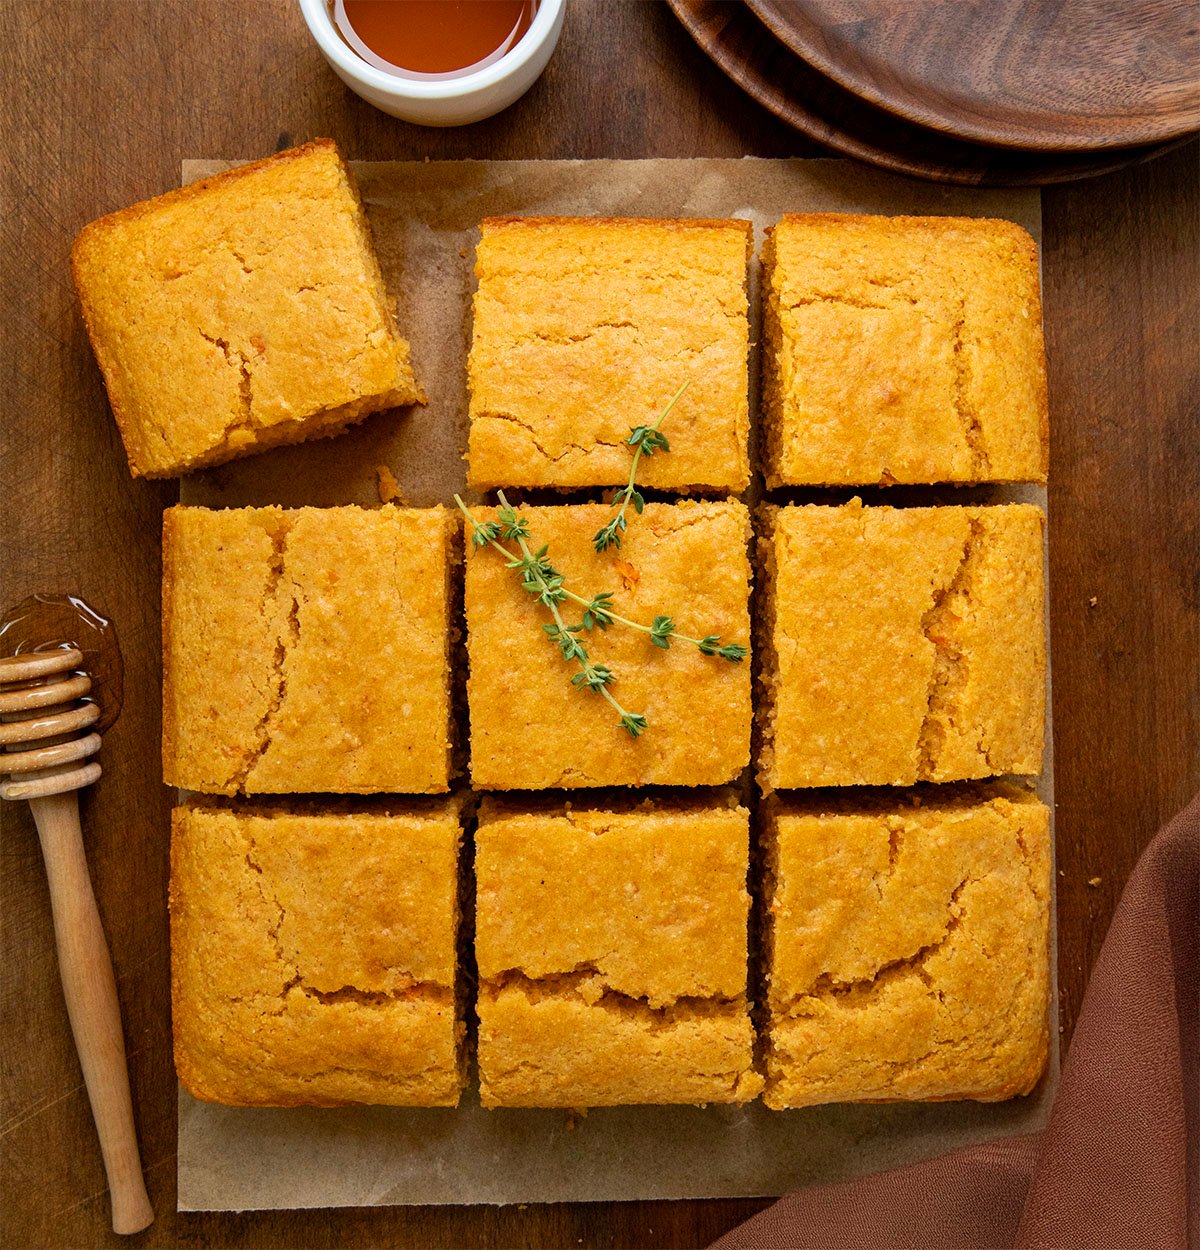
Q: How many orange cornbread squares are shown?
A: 9